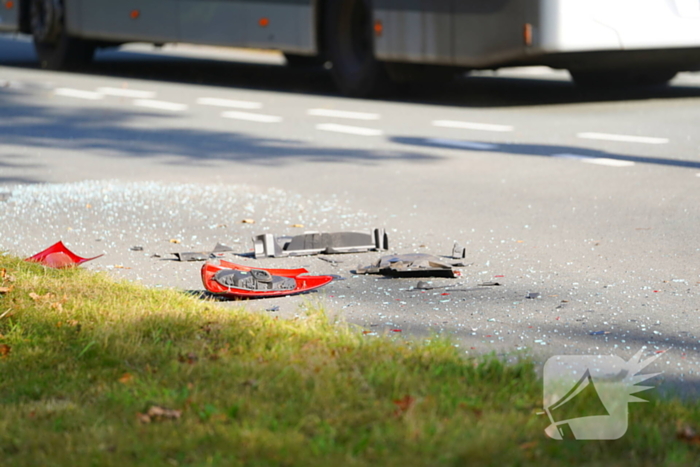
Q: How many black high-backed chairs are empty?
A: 0